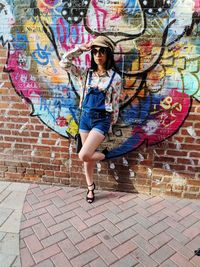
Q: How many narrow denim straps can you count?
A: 2